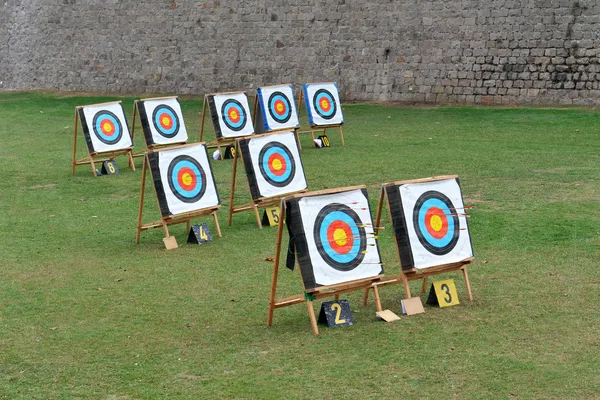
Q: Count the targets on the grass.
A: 9